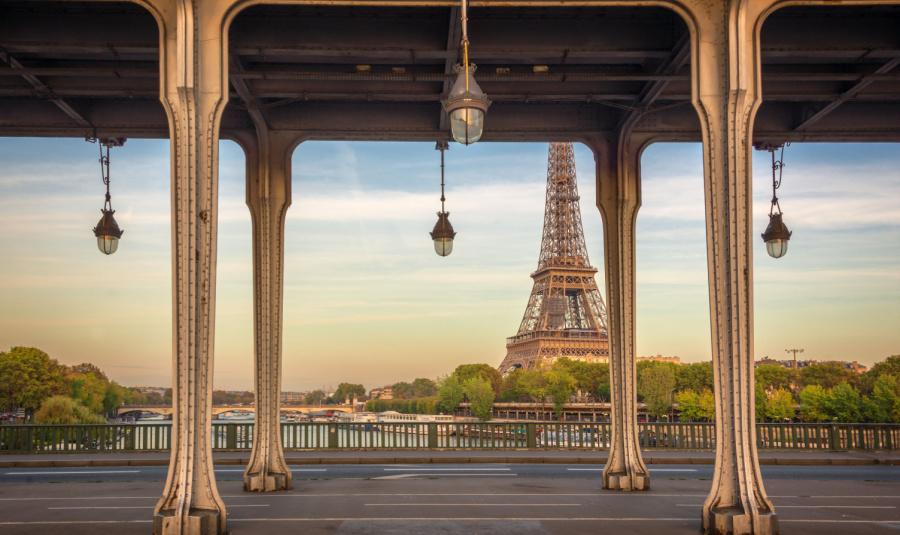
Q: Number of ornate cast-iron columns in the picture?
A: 4